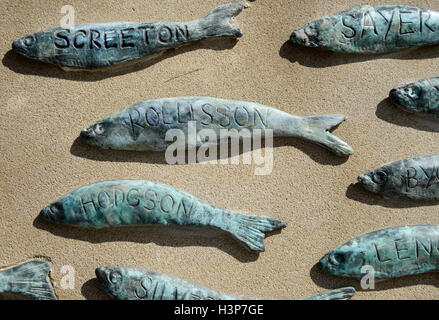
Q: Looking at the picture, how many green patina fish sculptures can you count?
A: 9